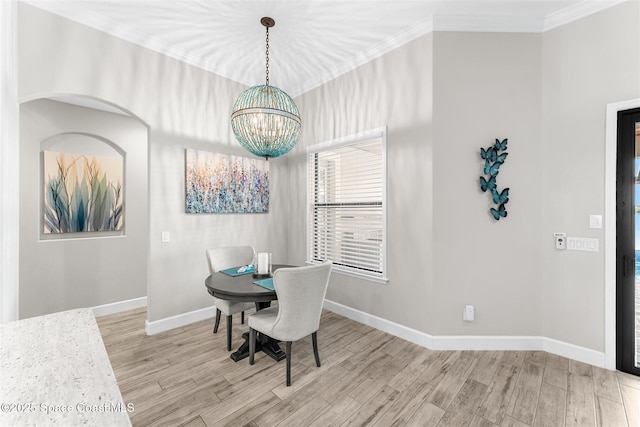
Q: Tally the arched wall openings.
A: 2